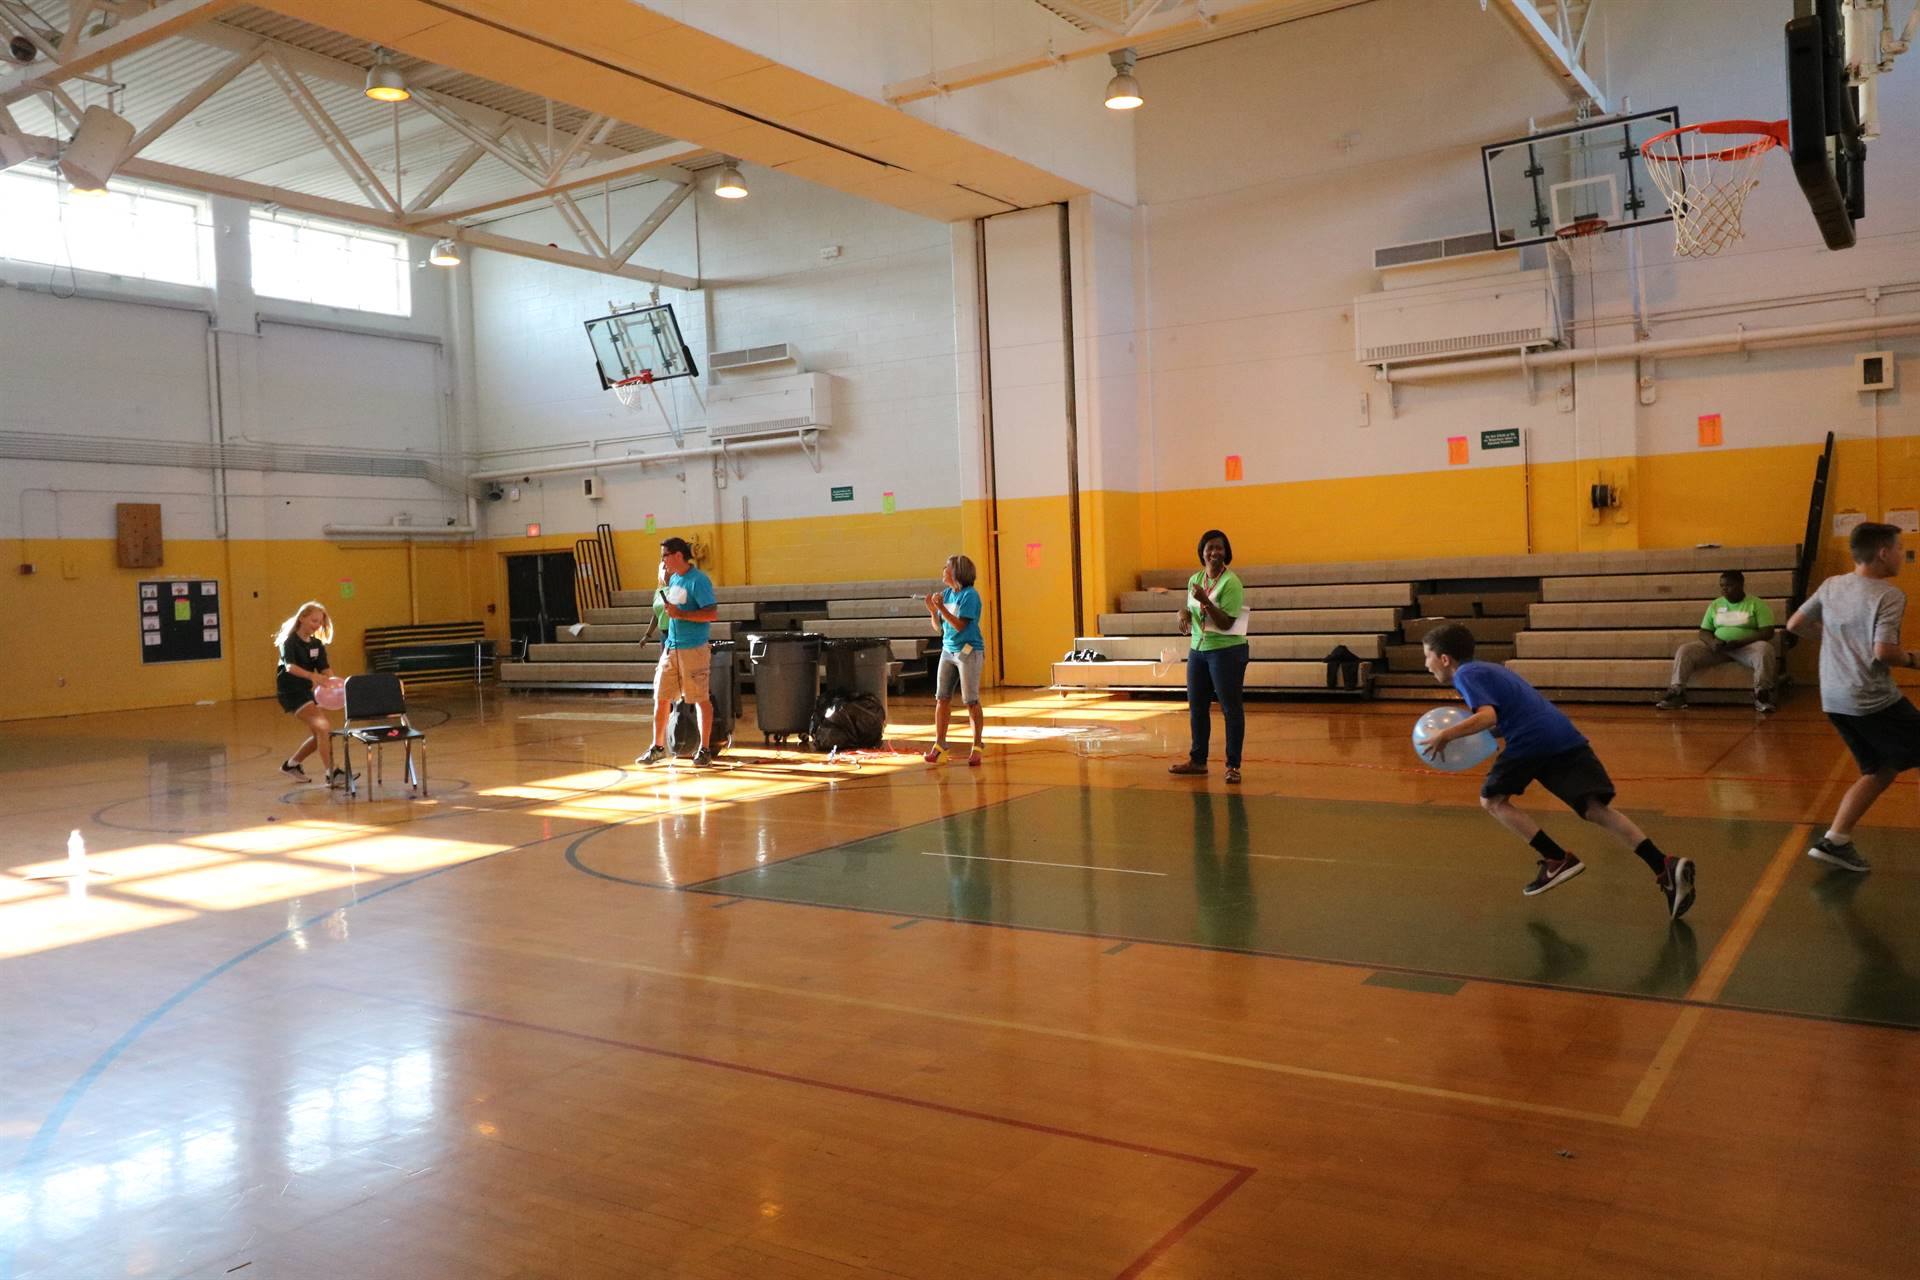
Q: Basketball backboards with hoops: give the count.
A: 3